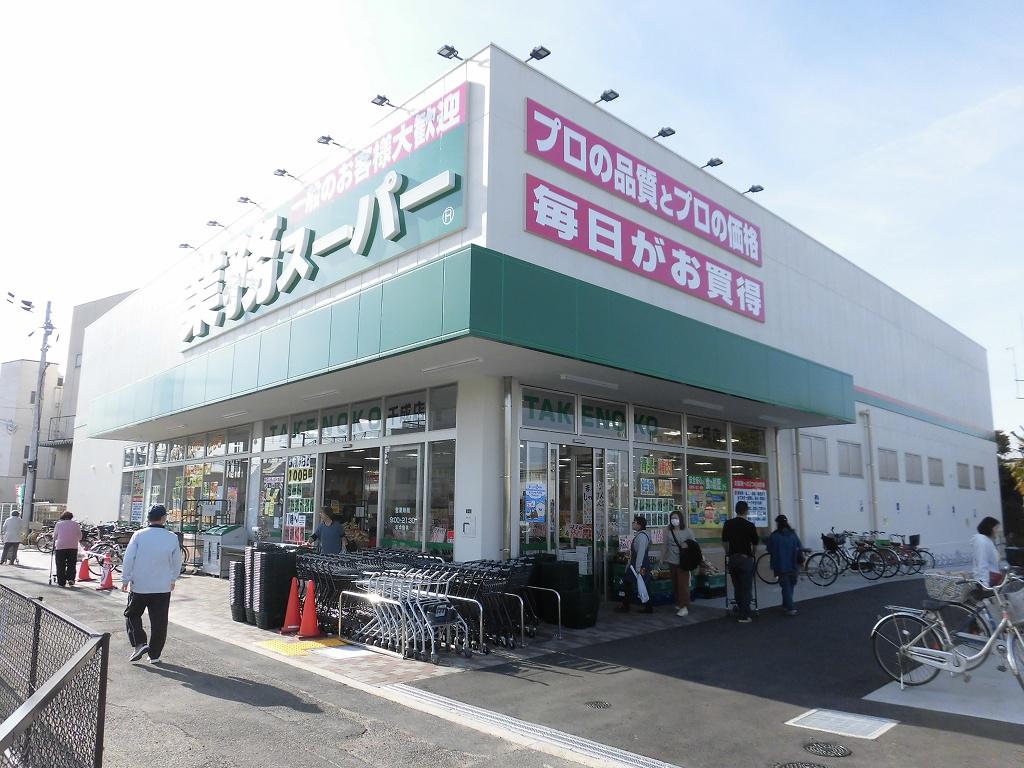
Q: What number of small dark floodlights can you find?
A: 12